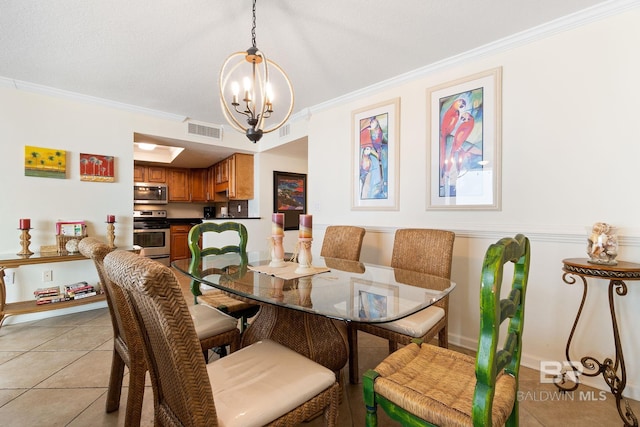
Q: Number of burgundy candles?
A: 2